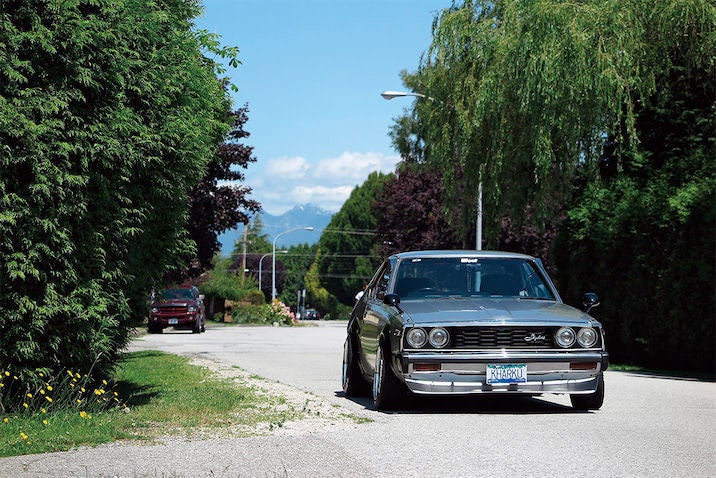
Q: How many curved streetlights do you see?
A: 3